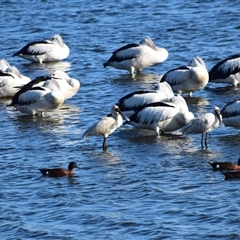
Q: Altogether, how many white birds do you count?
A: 13